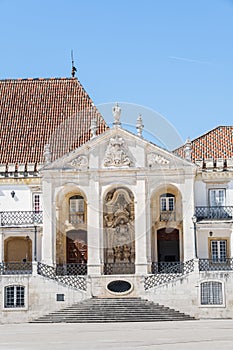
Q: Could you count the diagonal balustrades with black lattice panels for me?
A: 2